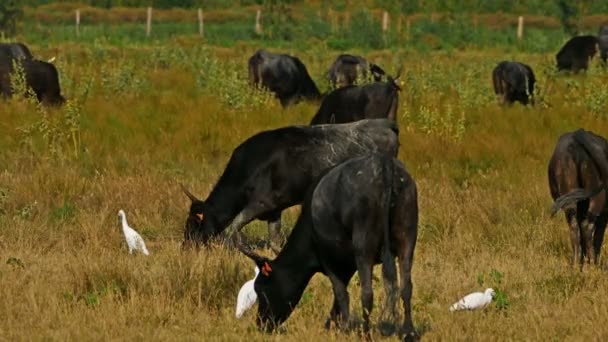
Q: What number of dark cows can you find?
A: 11